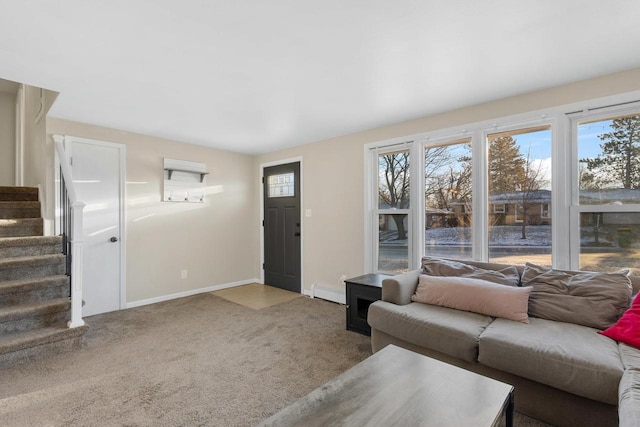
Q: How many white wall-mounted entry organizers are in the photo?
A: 1